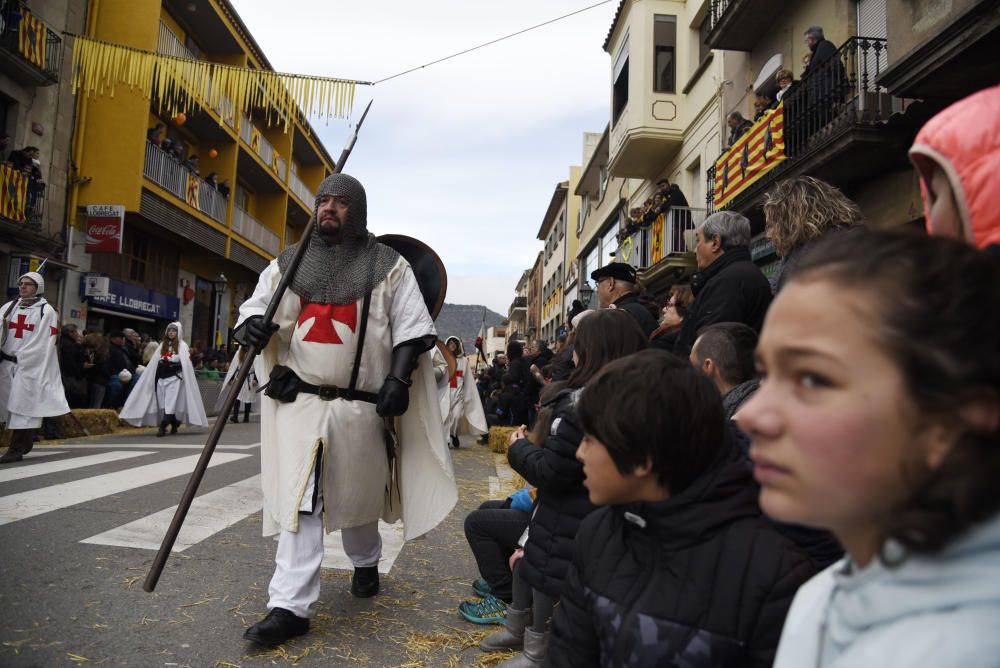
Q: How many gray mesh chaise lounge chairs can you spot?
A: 0